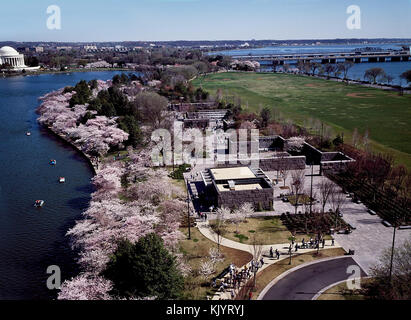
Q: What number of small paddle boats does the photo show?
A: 4